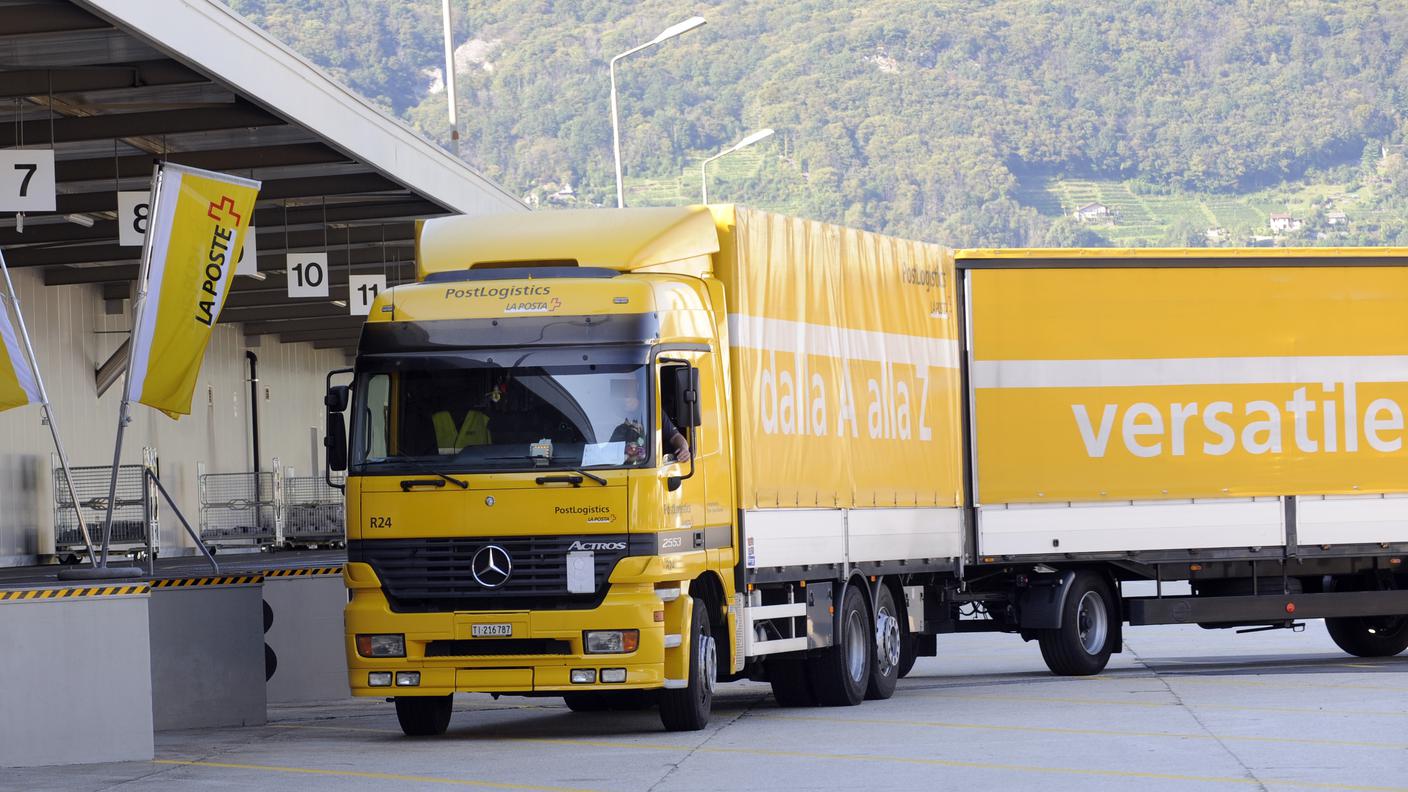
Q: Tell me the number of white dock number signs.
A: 5